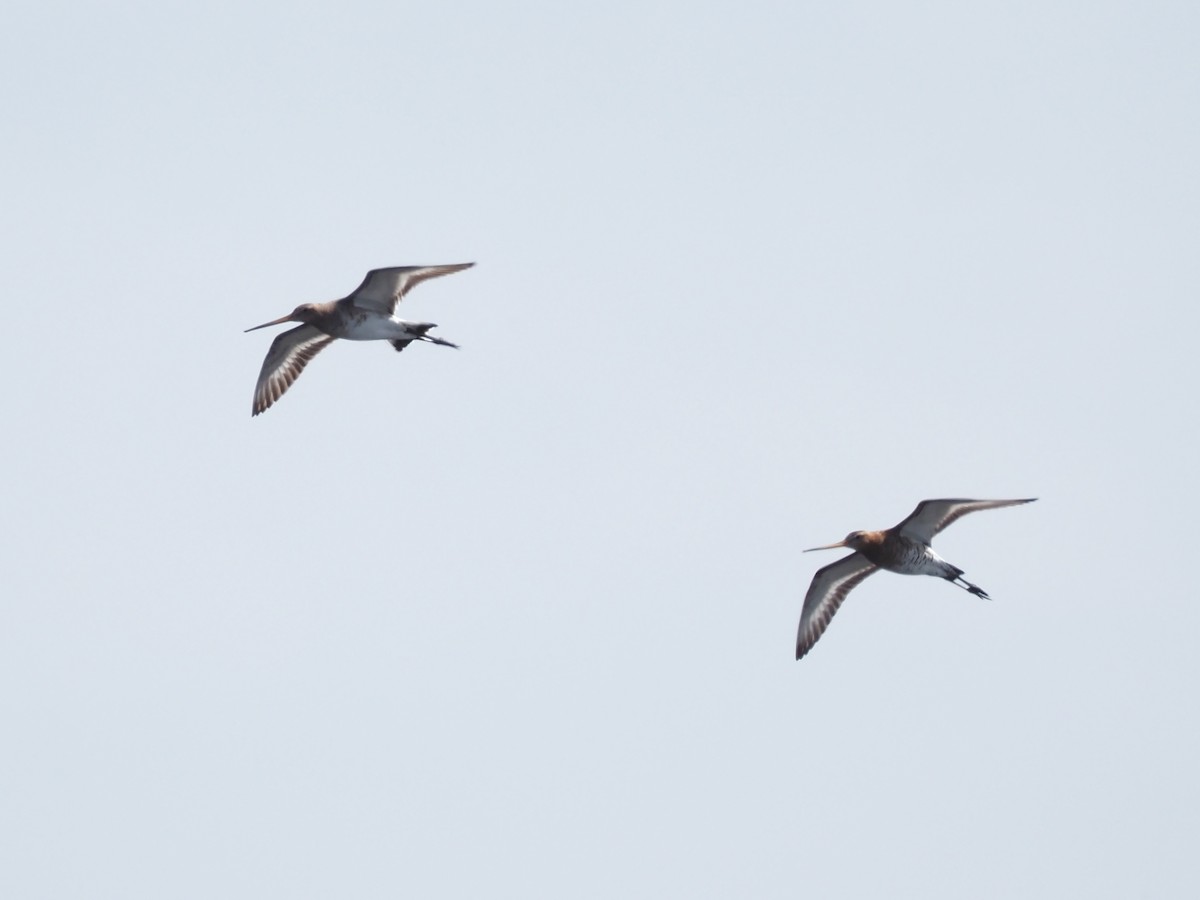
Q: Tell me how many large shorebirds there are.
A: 2